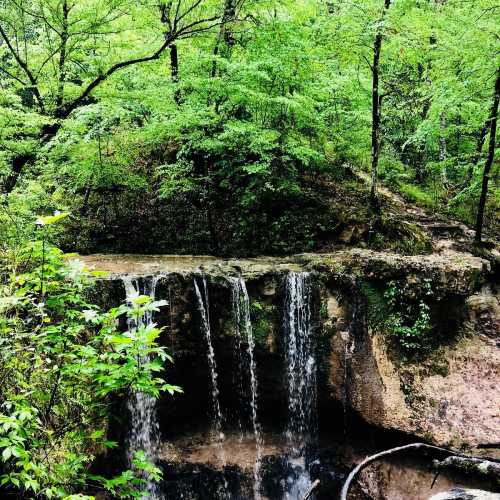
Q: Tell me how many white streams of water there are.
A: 4